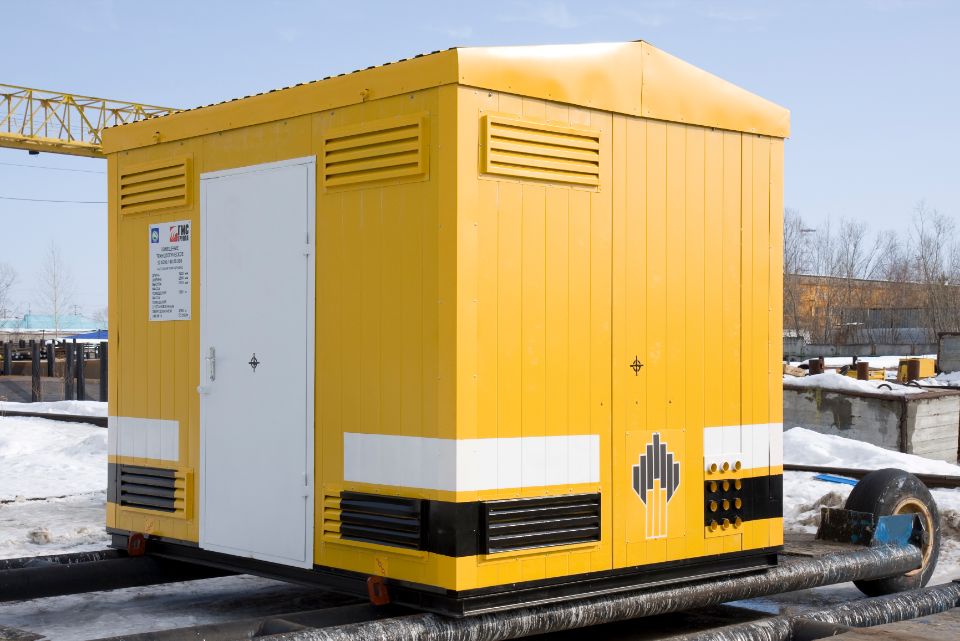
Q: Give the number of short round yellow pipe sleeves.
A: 12